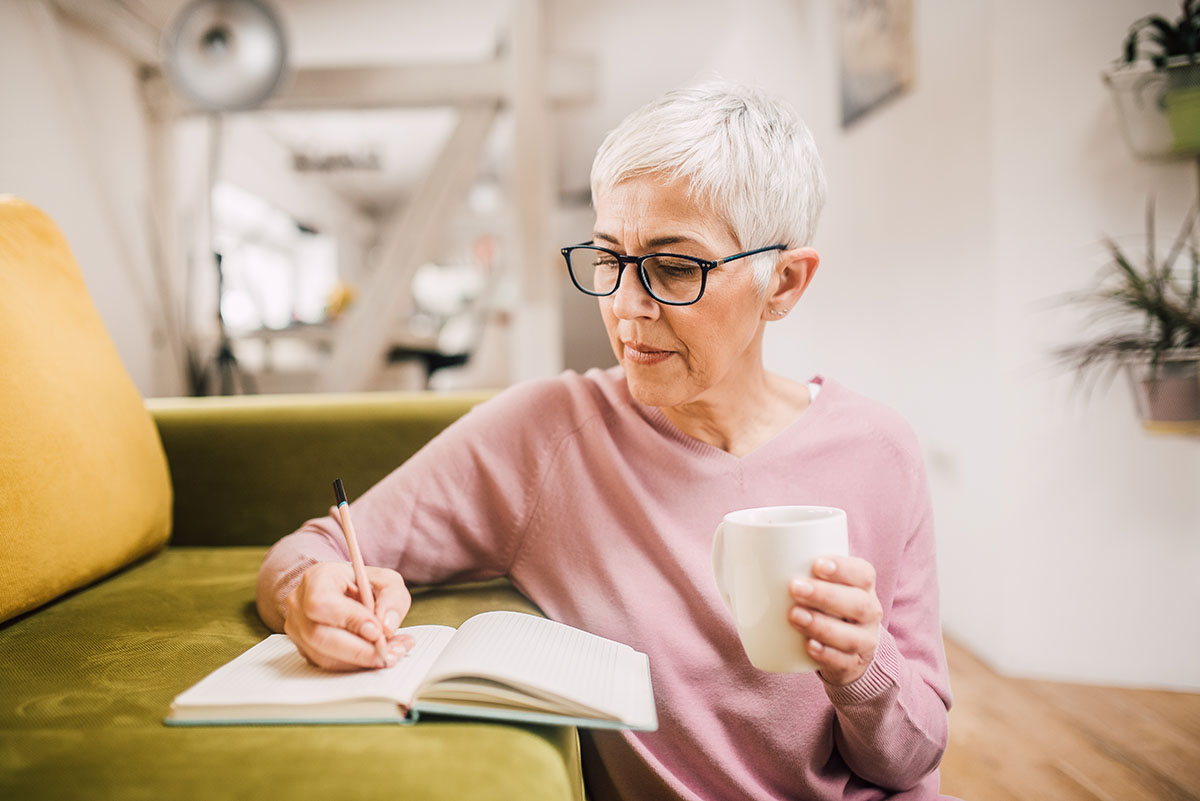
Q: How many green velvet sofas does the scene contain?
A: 1